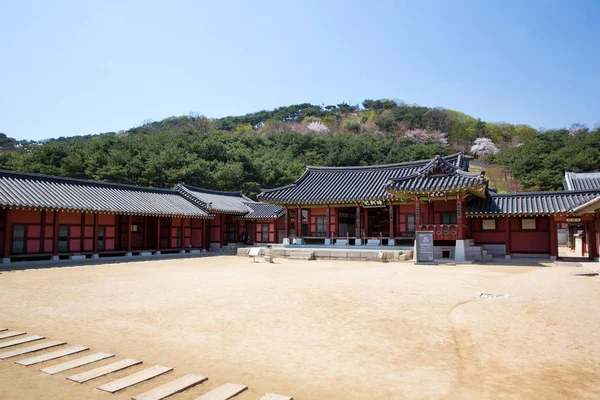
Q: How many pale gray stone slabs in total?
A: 11